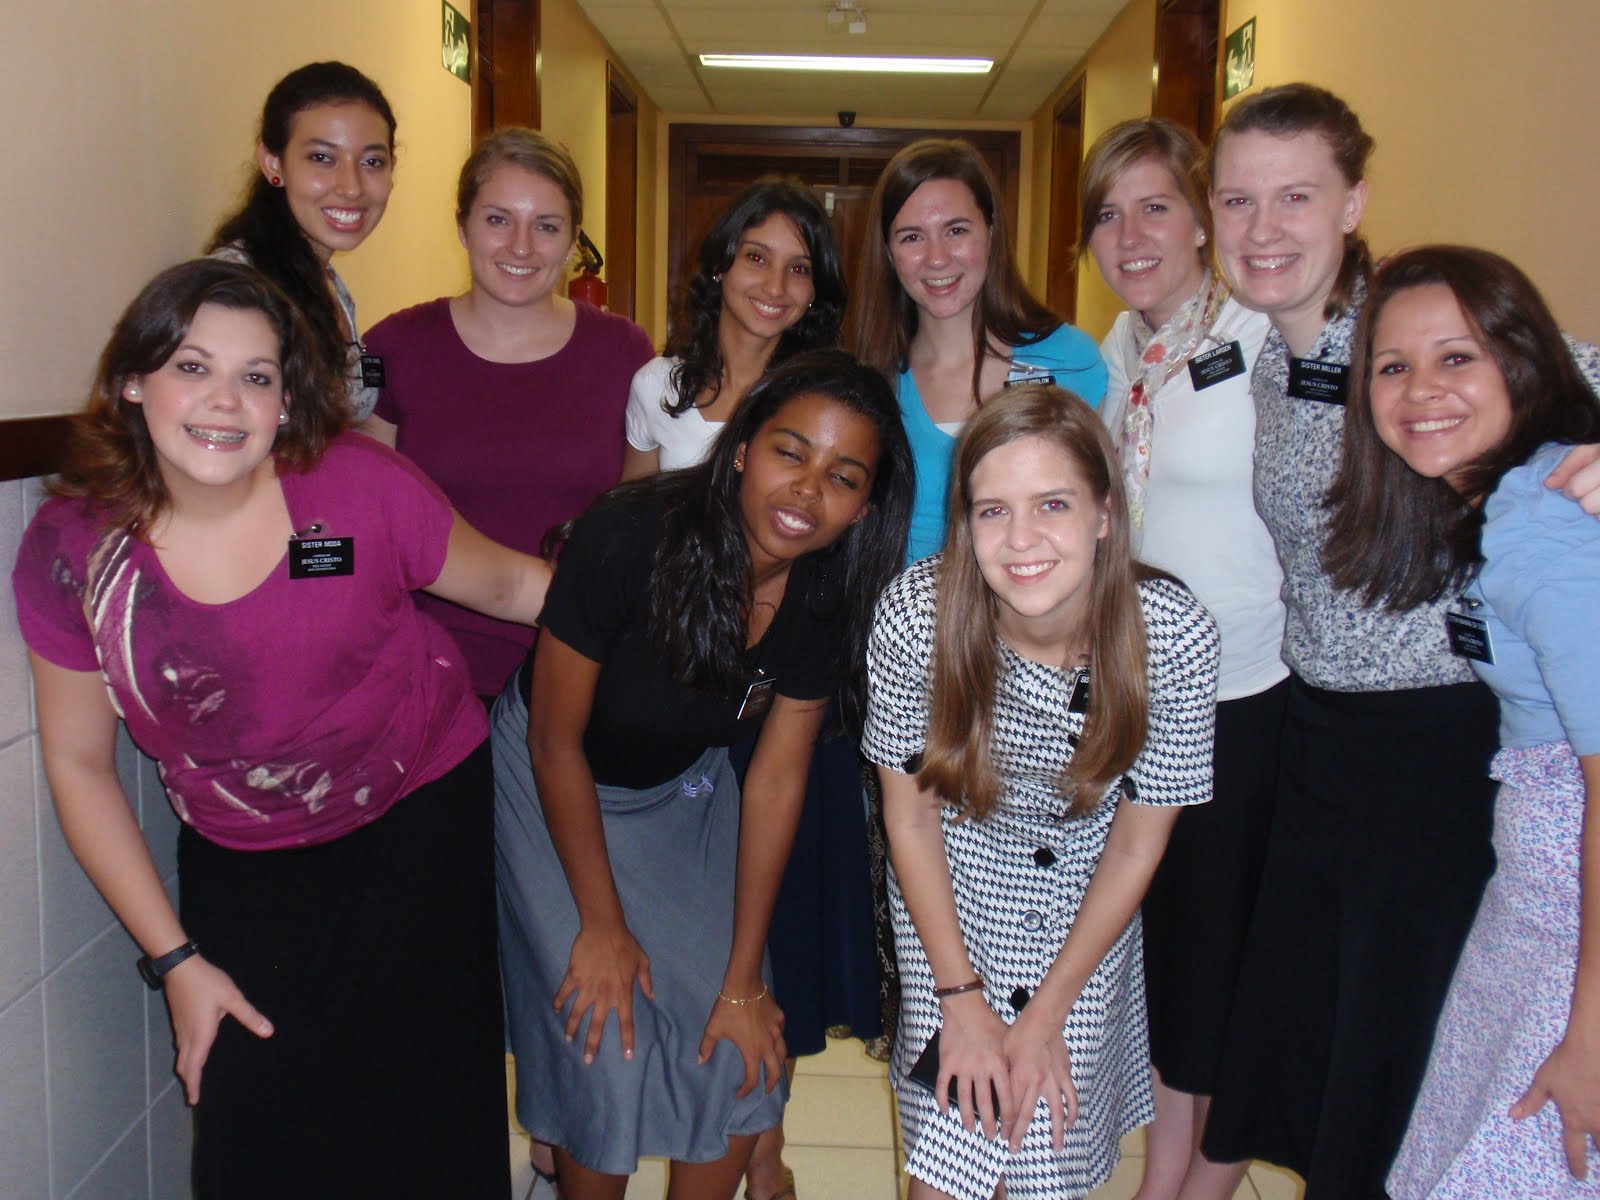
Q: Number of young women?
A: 10